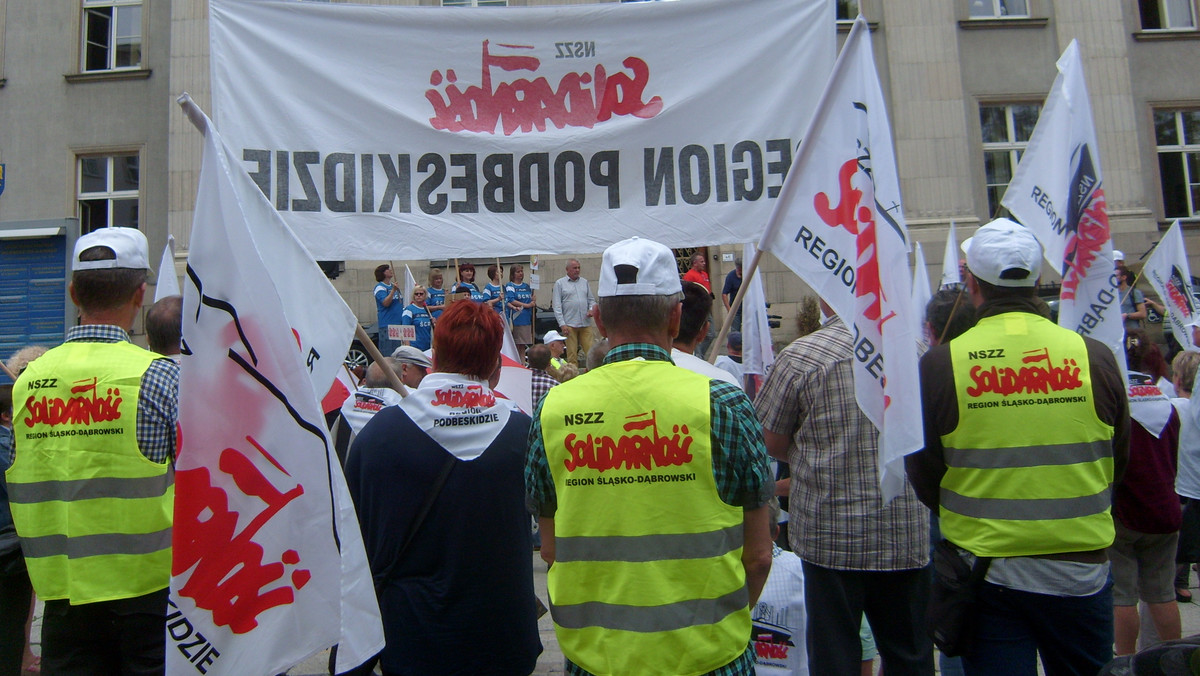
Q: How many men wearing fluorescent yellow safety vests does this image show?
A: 3